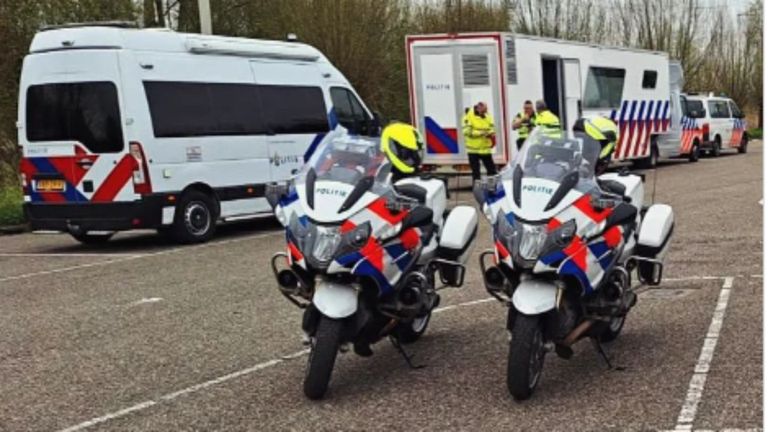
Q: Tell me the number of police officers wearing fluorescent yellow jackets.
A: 3